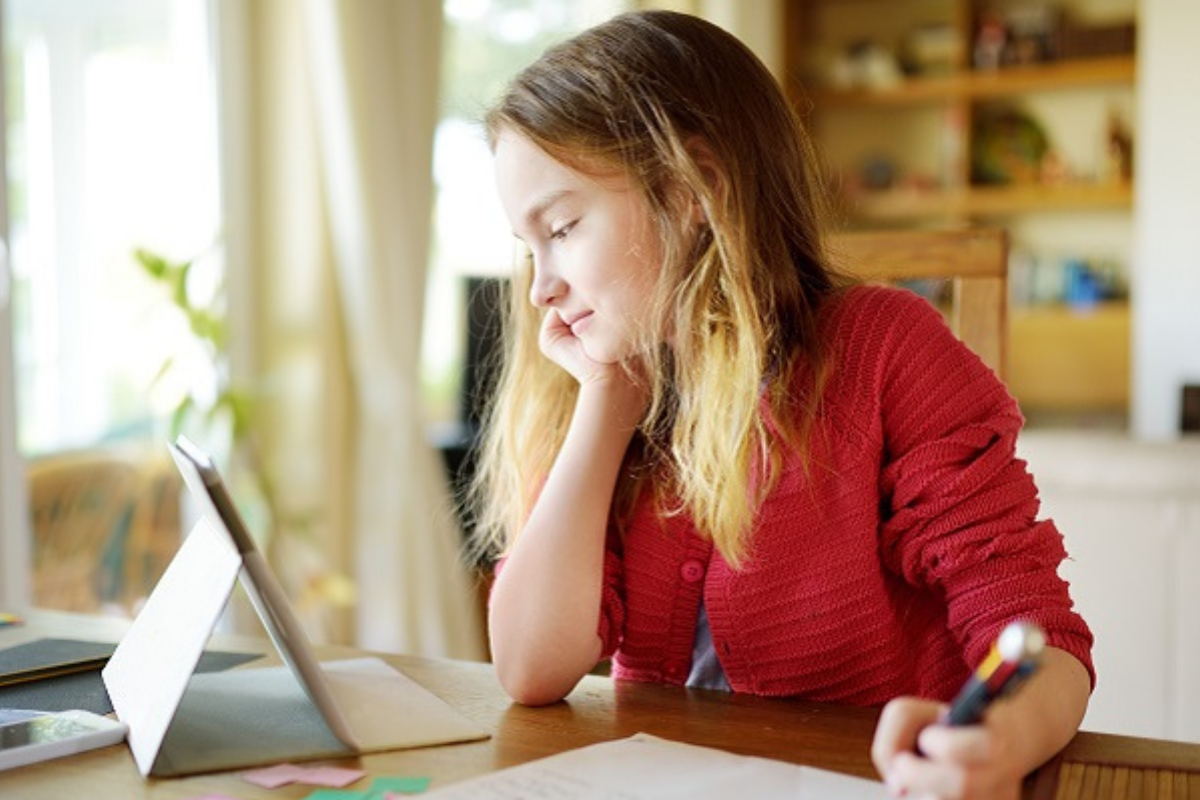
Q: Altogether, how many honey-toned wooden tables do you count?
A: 1